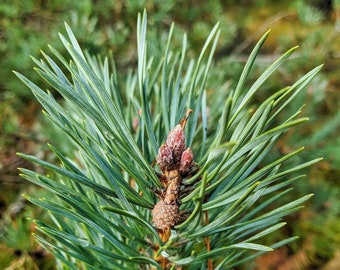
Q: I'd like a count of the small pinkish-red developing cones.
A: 3